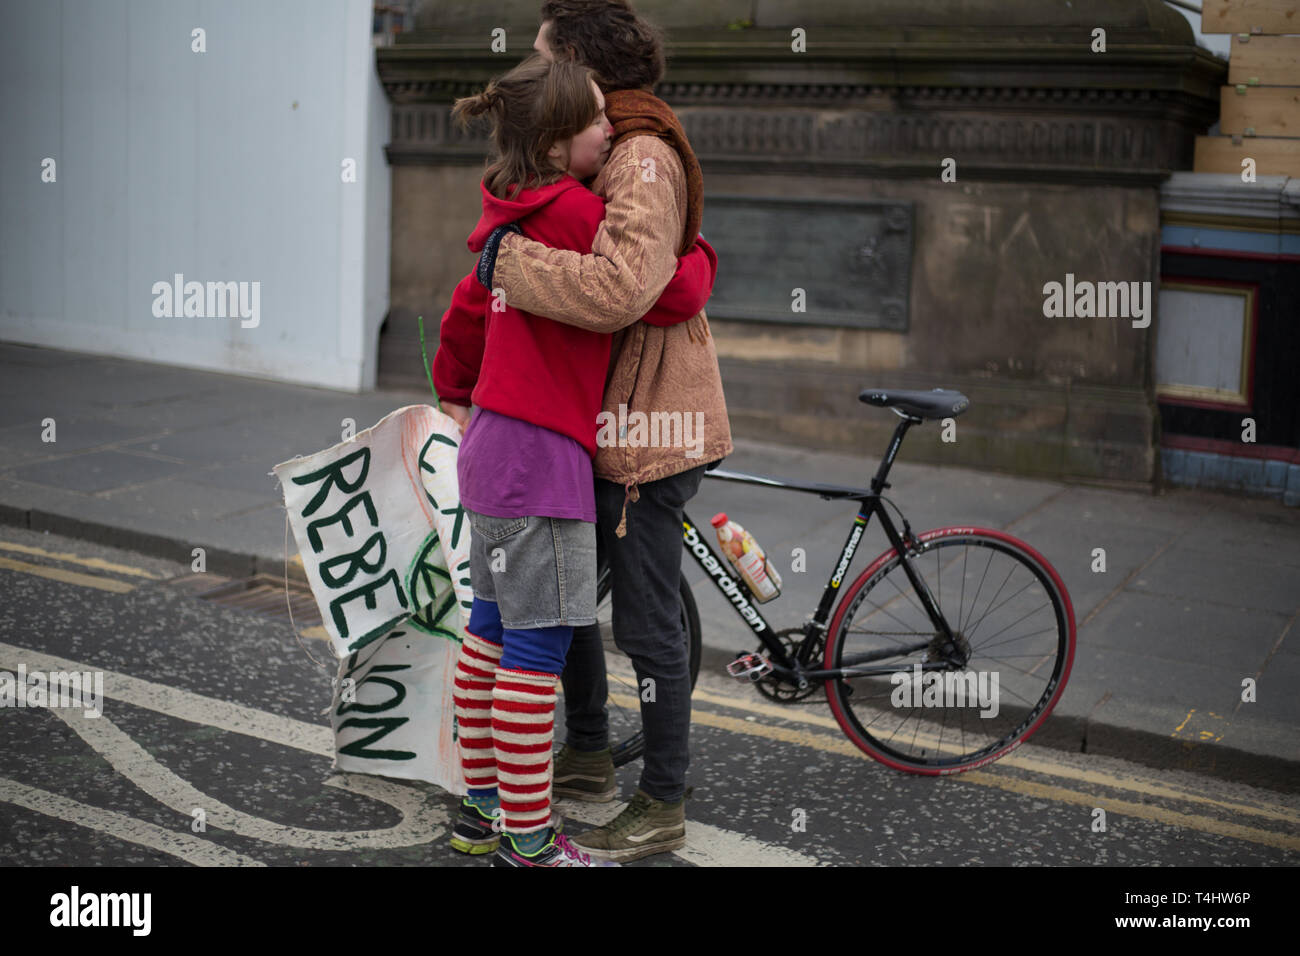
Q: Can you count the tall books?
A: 0